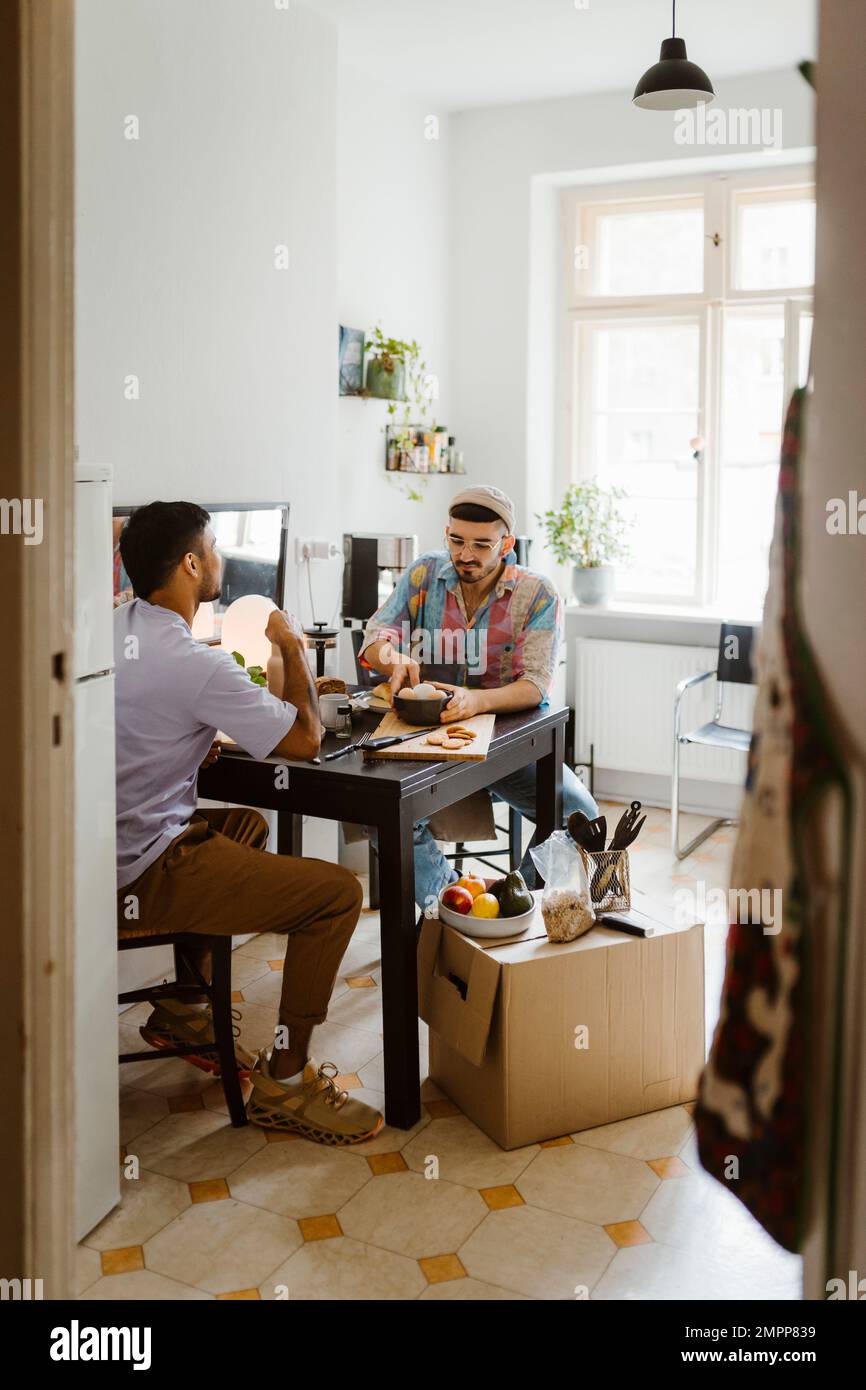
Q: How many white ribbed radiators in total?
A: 1